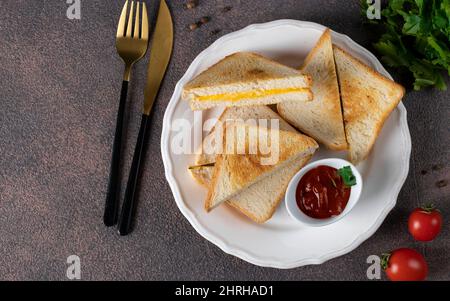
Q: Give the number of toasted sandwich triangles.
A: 6